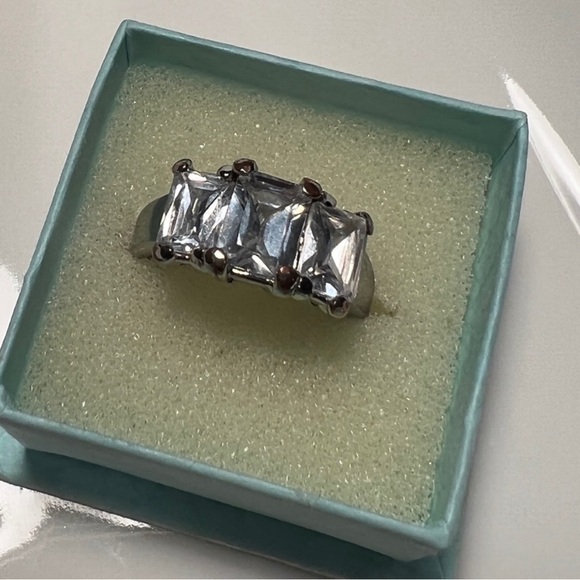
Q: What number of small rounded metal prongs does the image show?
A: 12